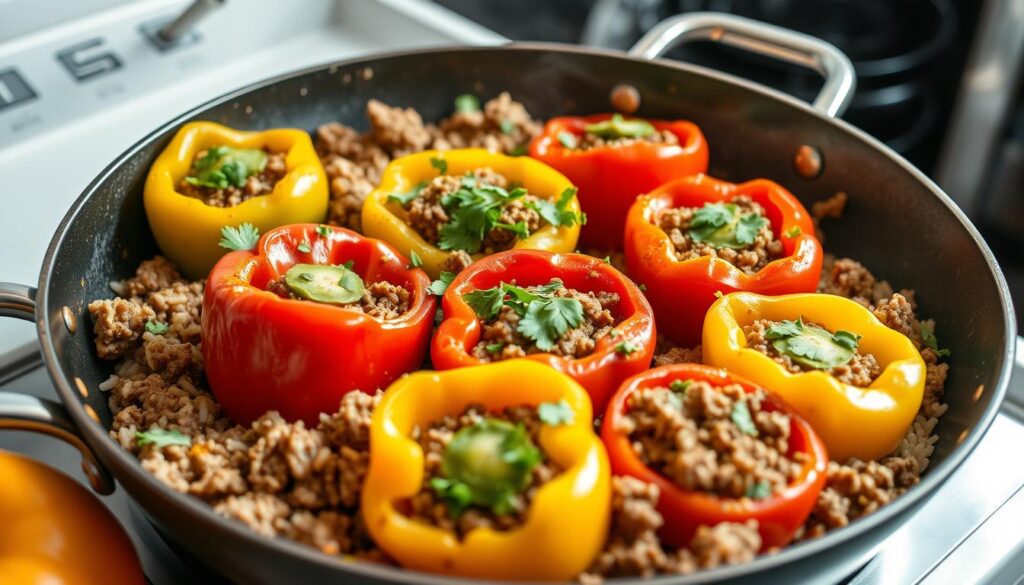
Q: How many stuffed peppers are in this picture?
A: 9